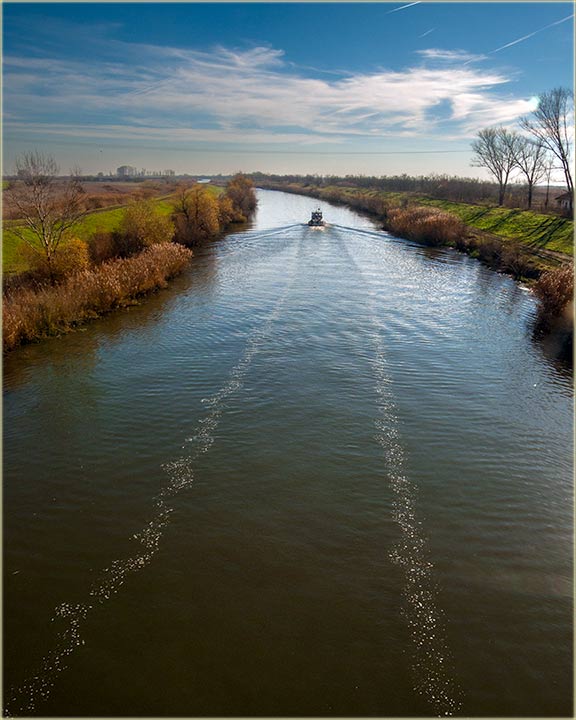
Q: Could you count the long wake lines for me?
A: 2